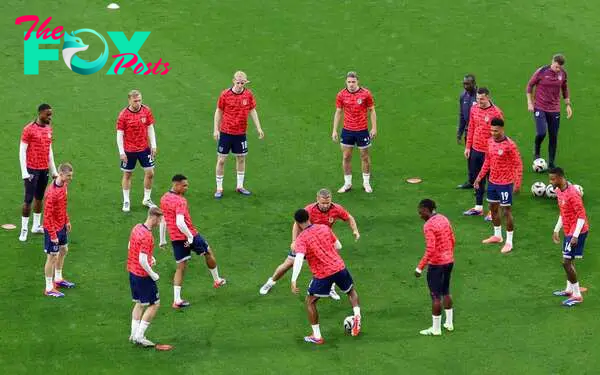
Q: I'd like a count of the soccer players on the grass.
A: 13